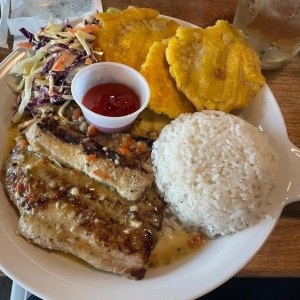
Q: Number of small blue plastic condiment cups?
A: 0